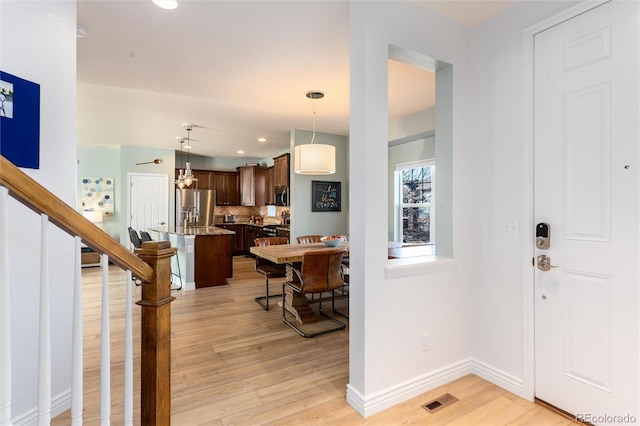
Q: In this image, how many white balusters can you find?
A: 5